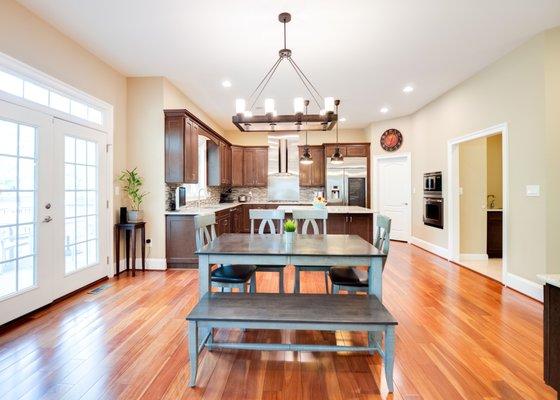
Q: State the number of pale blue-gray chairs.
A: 4